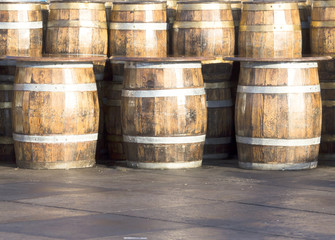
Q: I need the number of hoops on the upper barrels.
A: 12